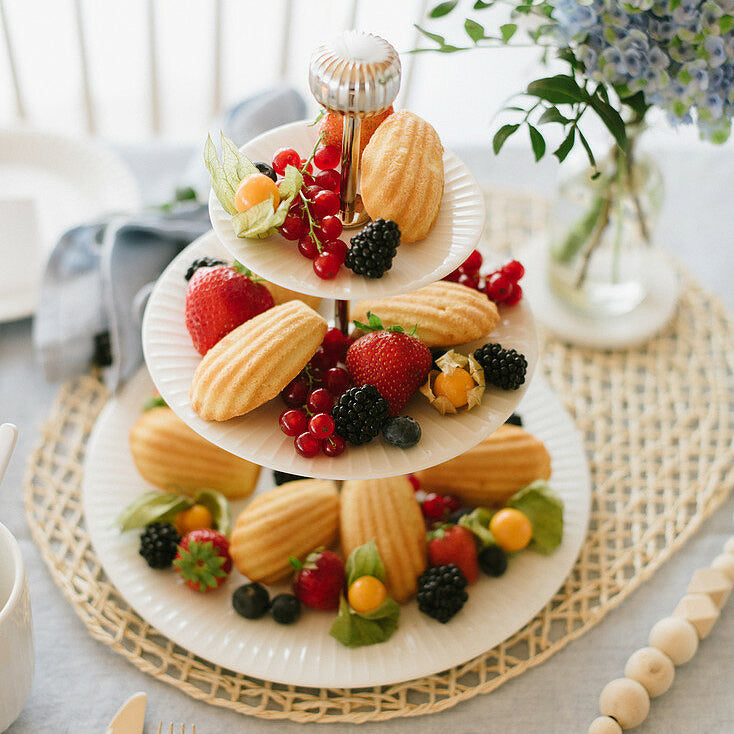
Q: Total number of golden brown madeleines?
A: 8